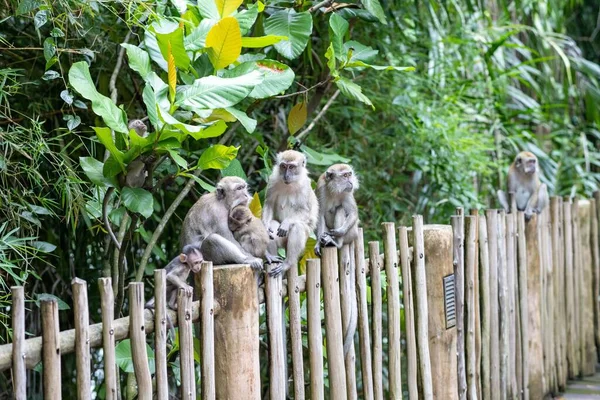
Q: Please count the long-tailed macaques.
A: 7